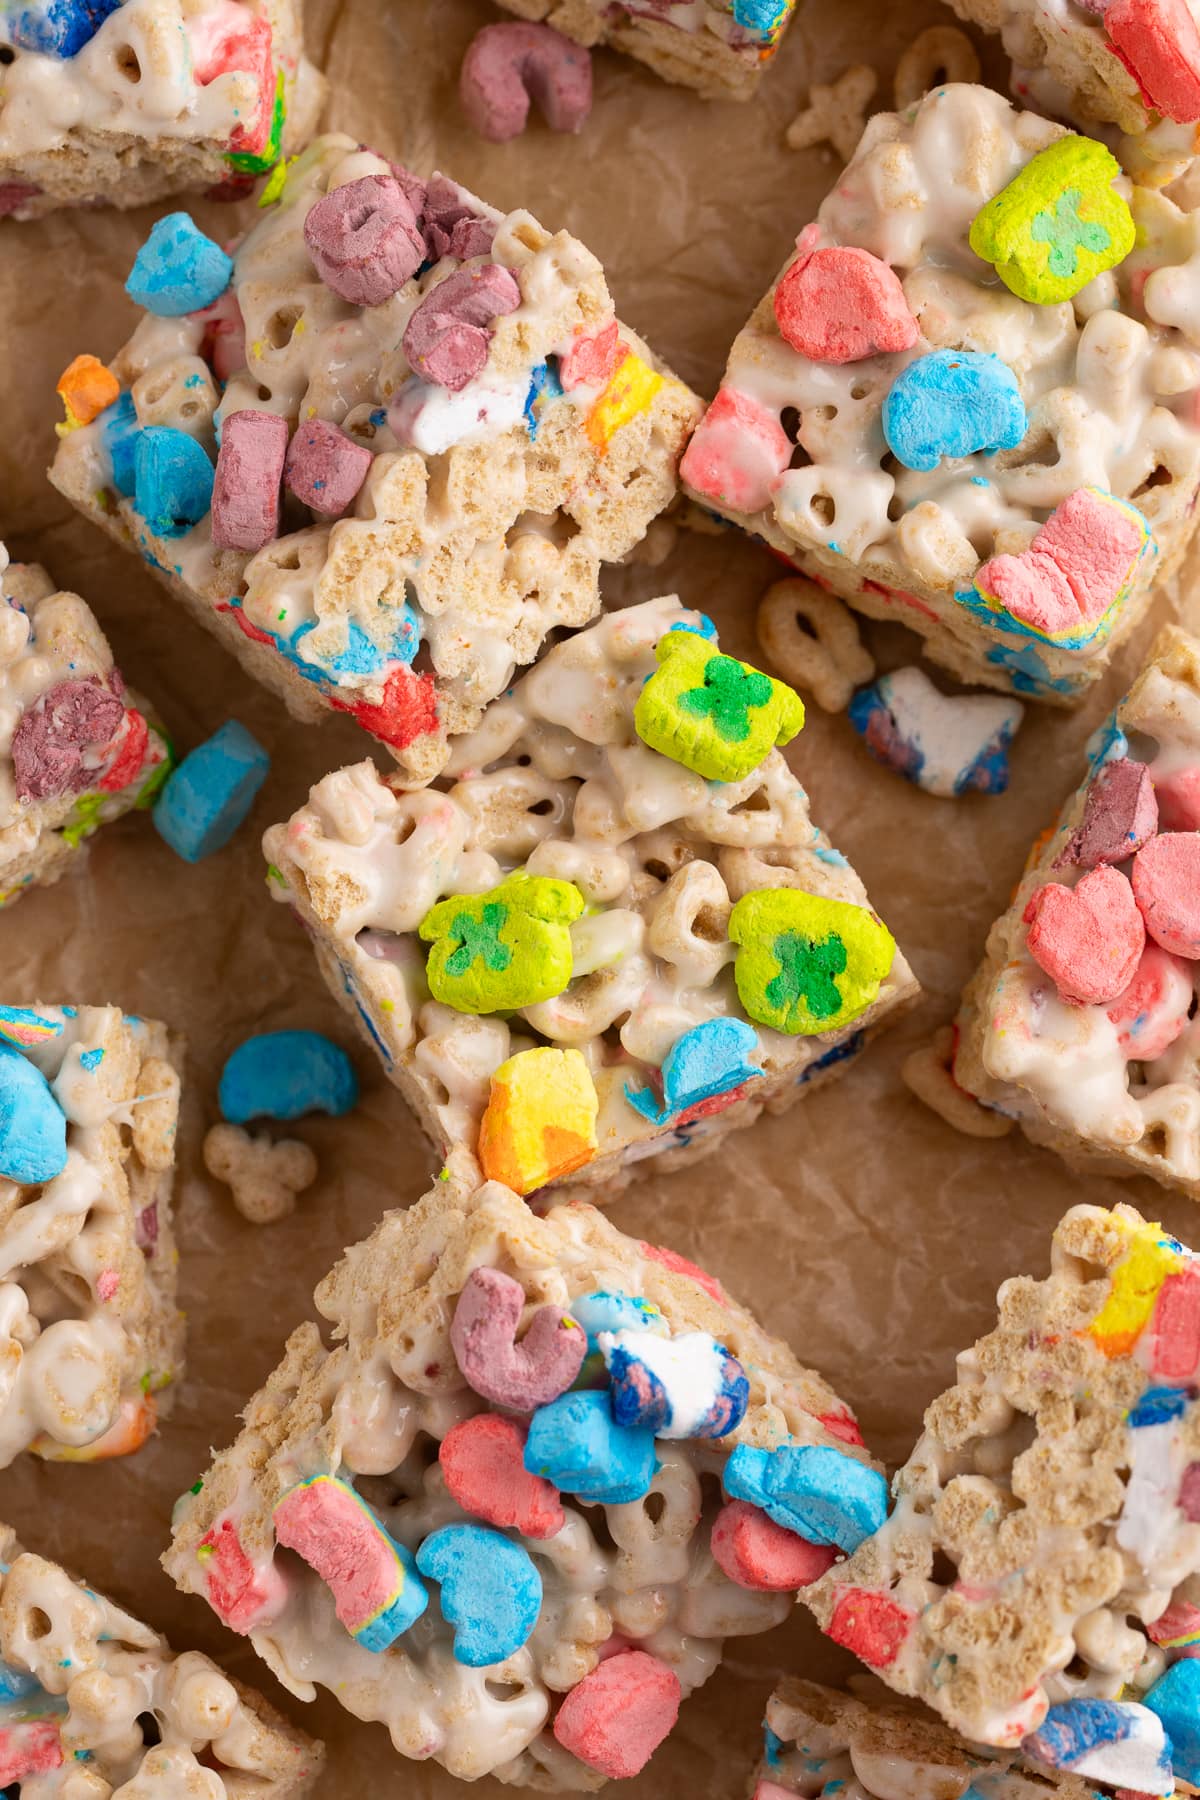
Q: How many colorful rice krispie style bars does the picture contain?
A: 13